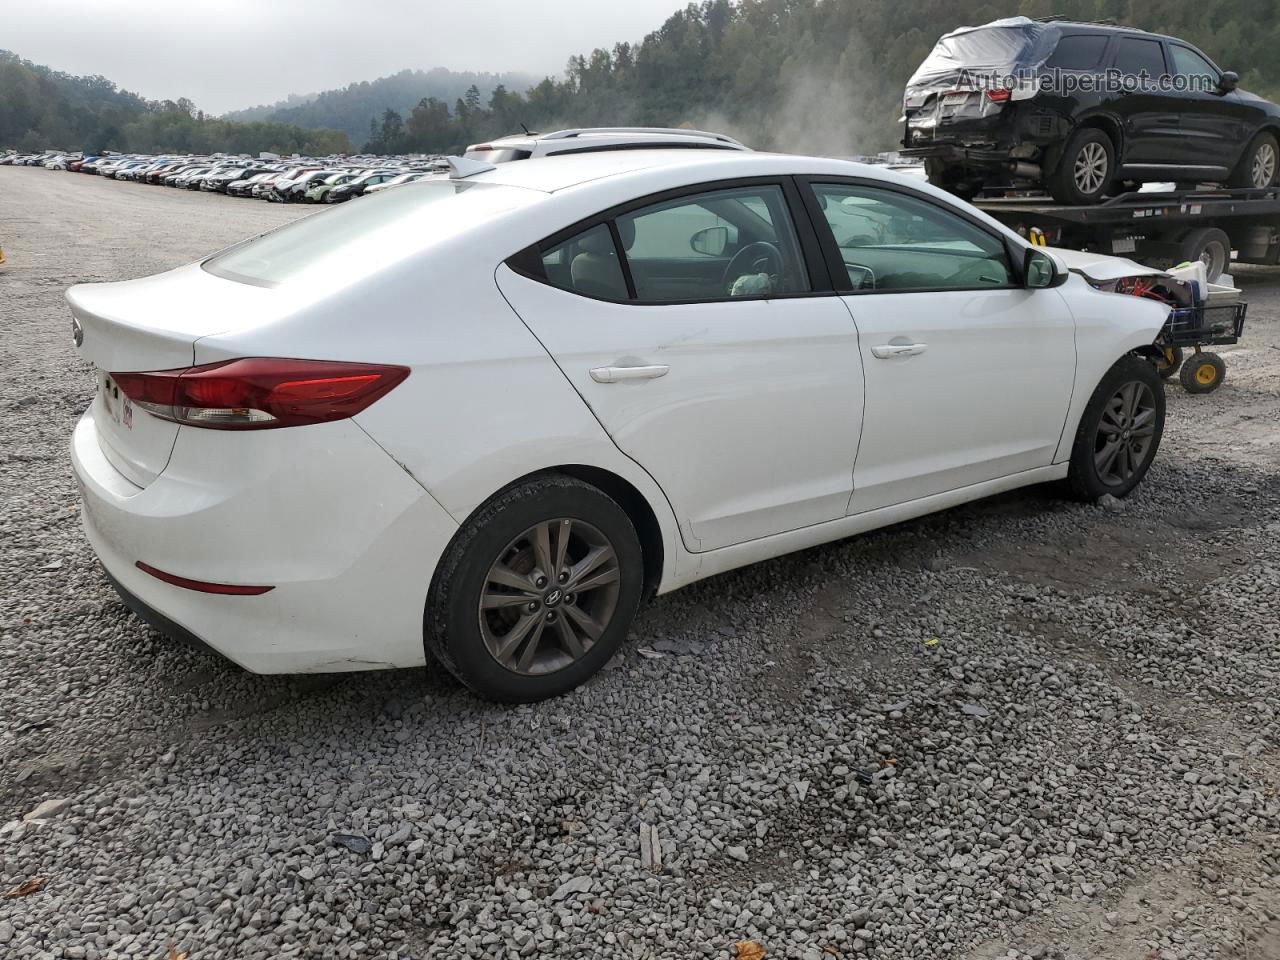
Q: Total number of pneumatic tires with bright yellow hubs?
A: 2